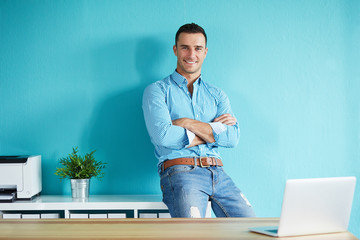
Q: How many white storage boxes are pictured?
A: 8